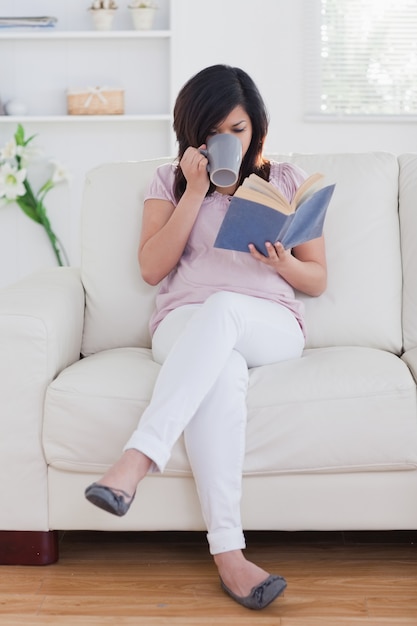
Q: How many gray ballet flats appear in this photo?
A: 2